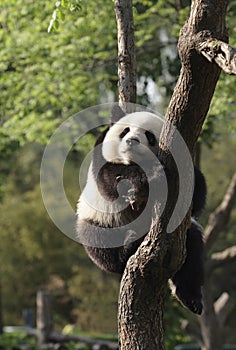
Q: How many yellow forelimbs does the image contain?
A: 0